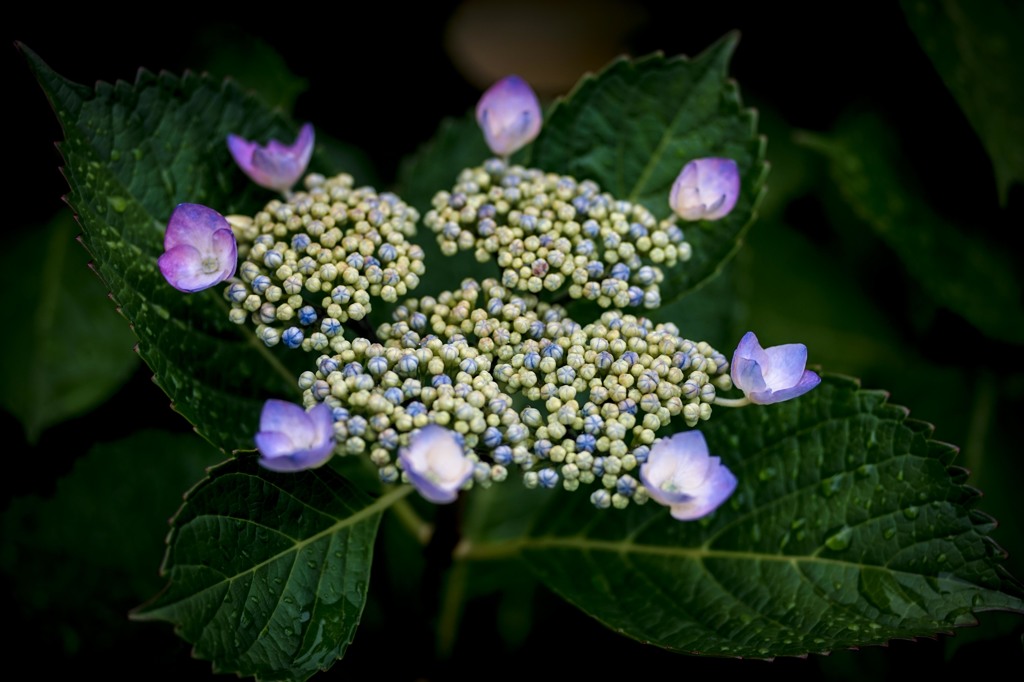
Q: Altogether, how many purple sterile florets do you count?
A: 8